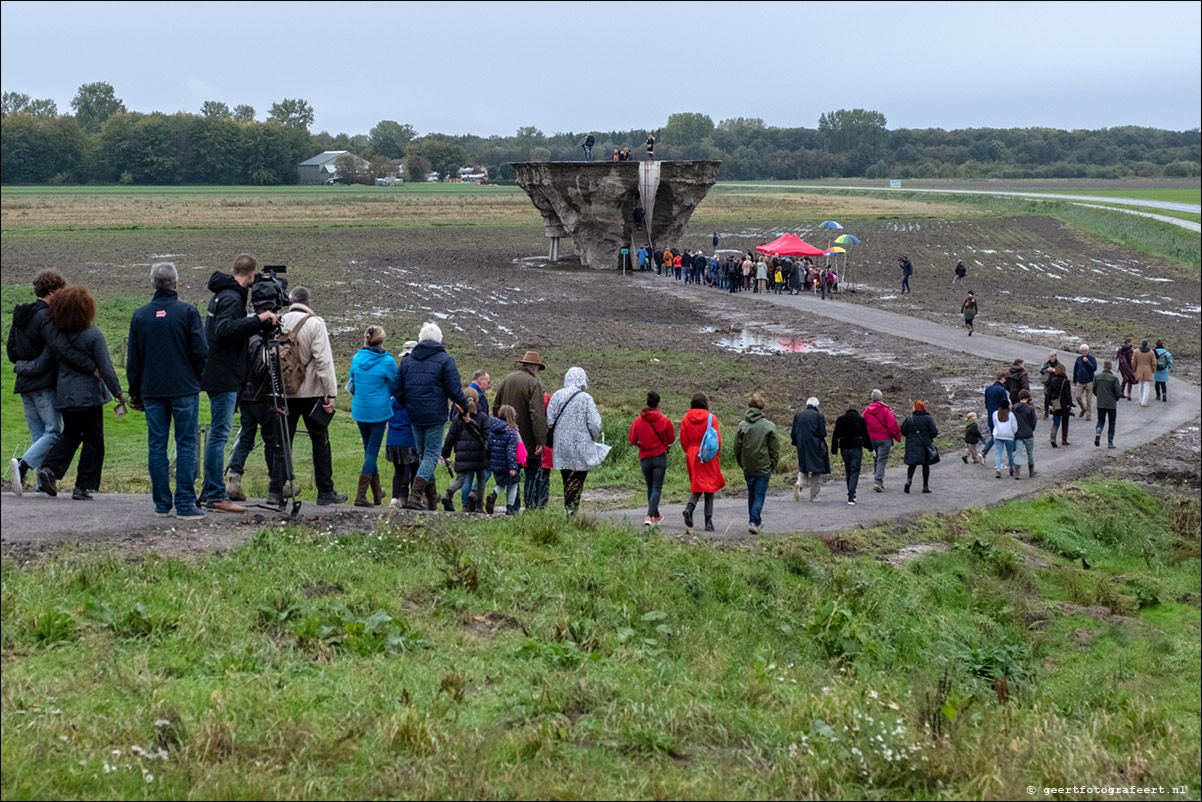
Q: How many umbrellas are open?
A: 3